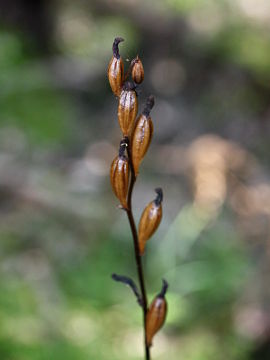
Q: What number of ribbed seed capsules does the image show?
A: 7